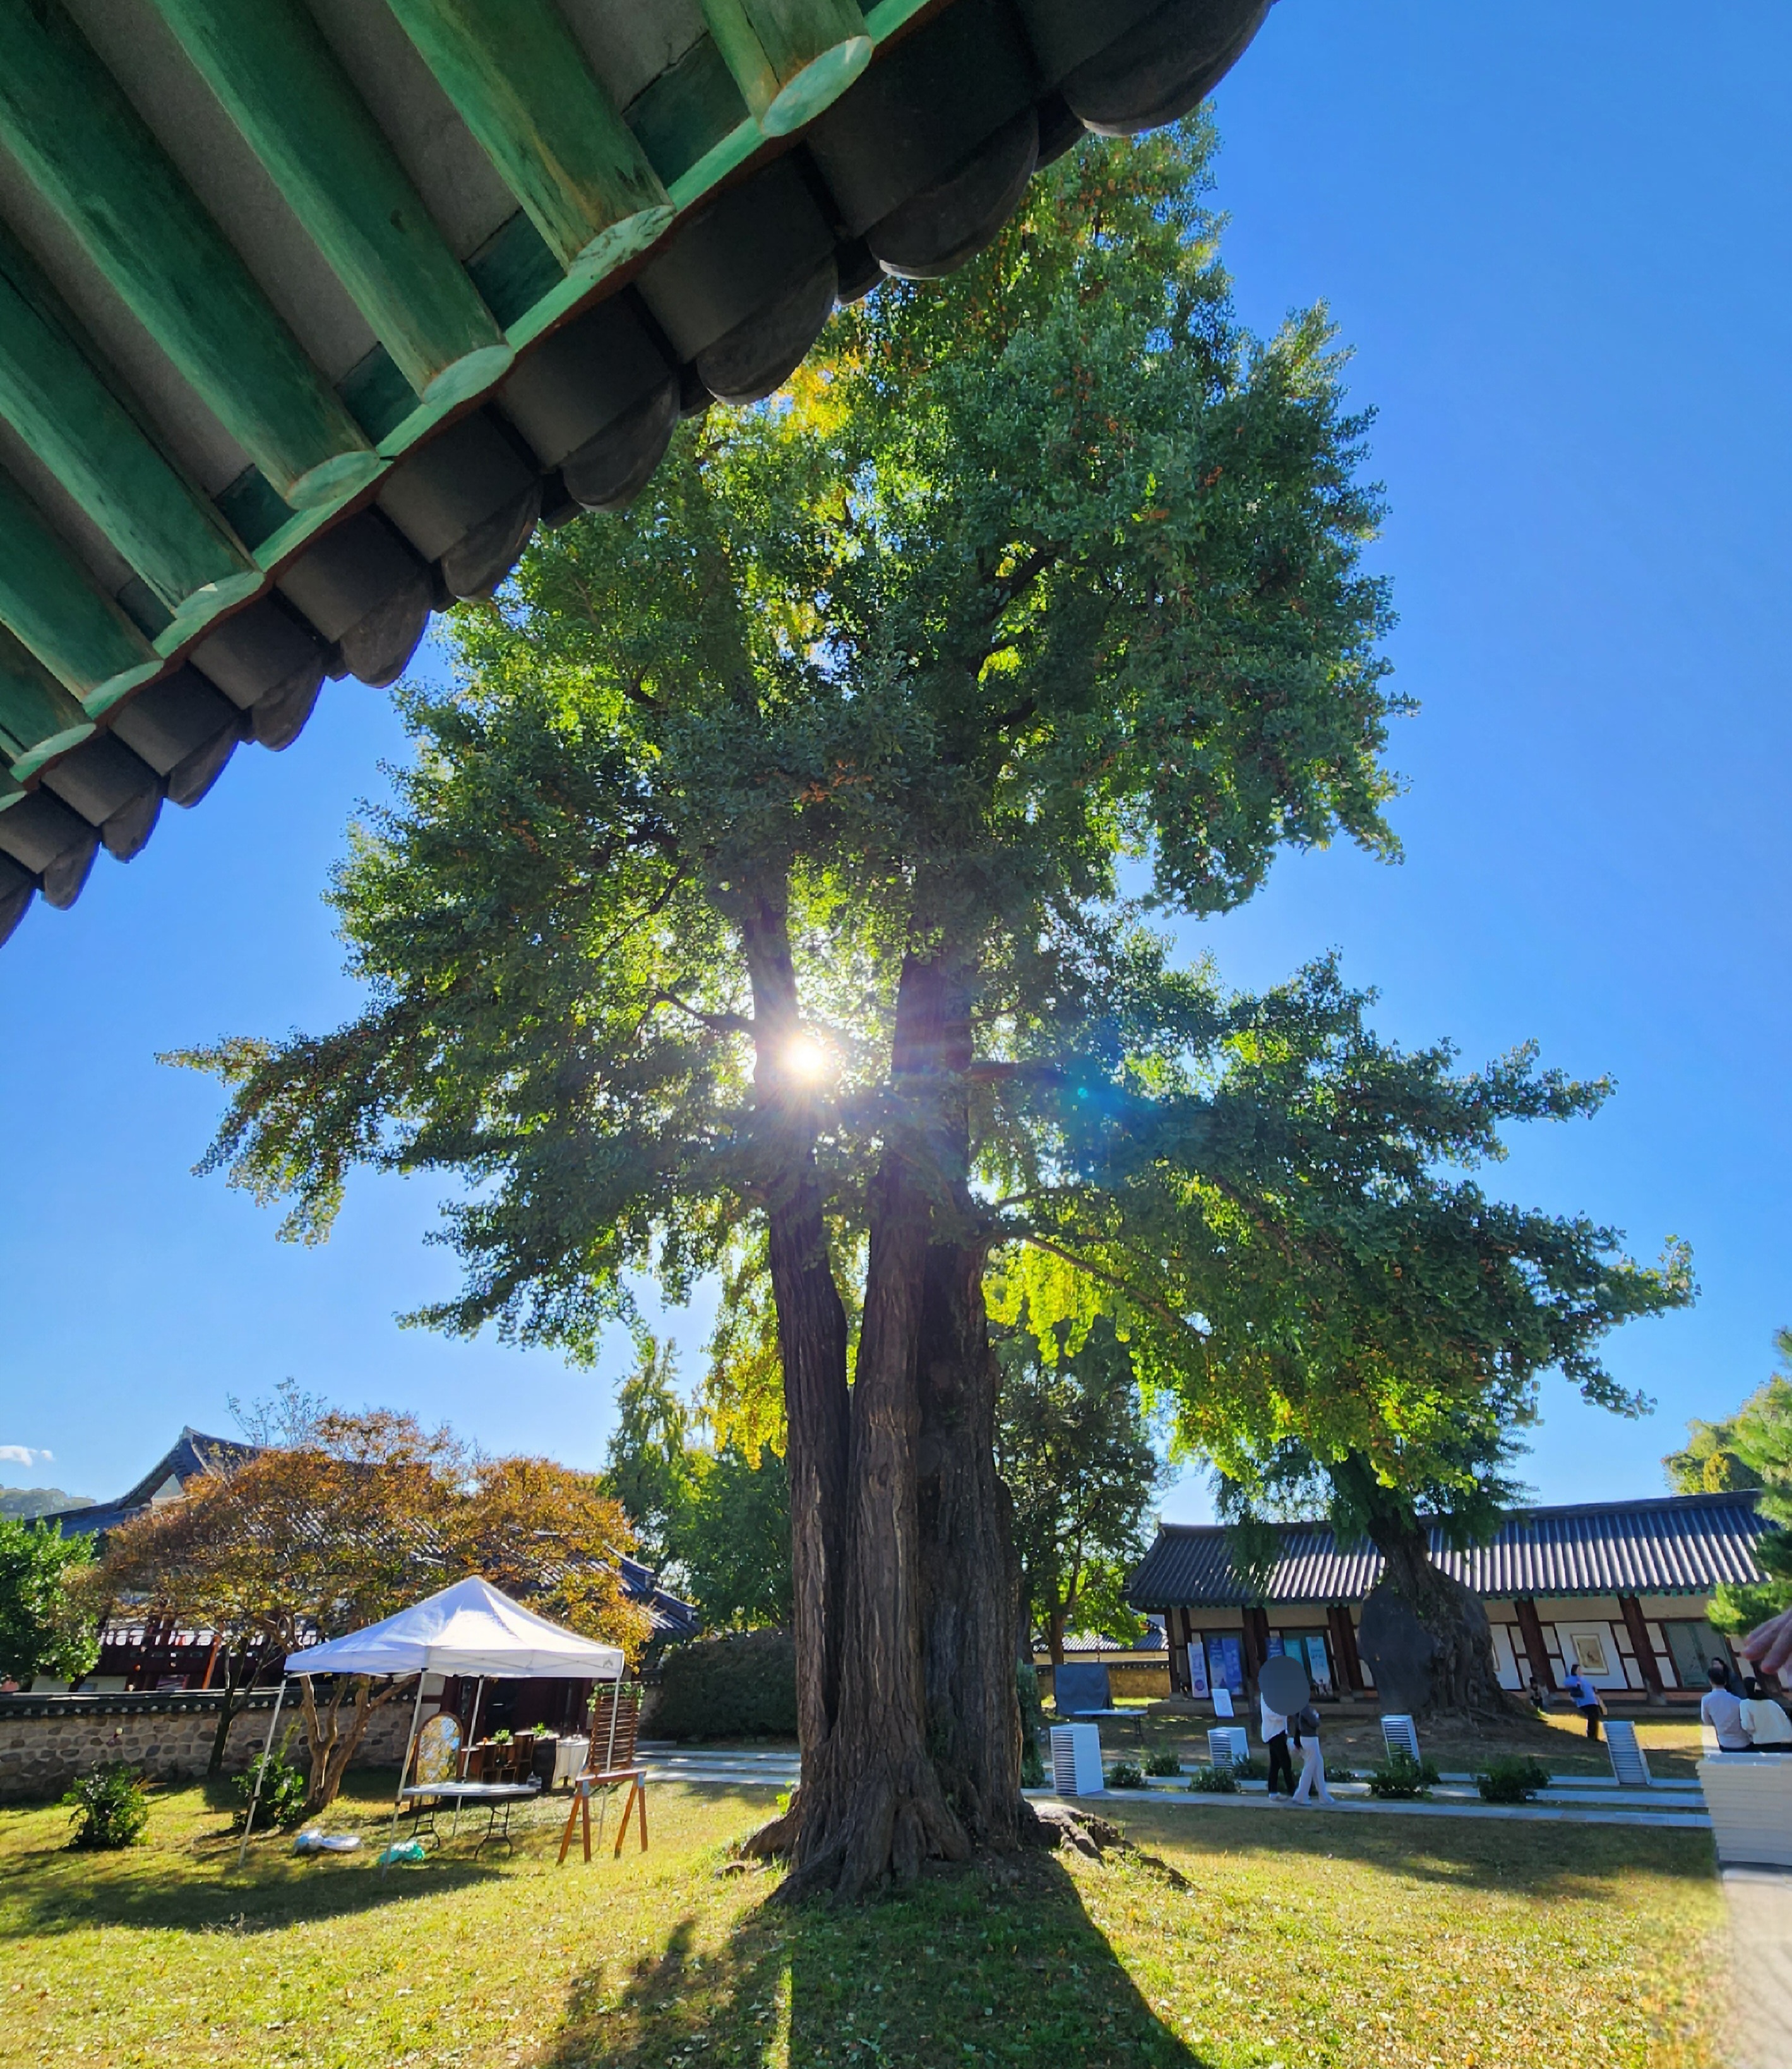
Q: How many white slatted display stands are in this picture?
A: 4